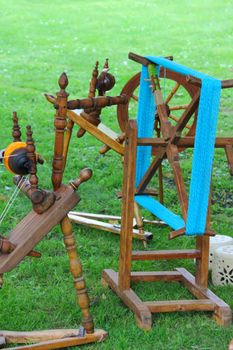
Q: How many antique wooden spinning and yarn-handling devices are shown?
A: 3